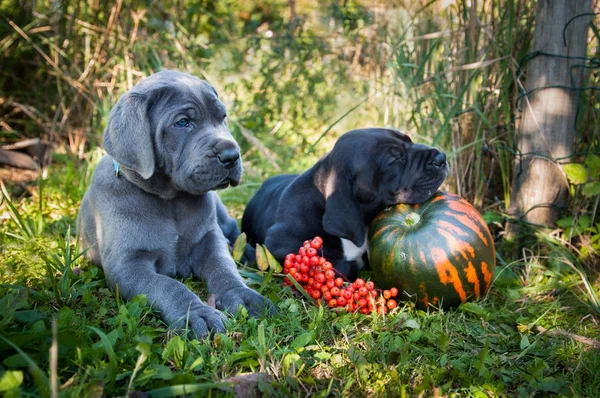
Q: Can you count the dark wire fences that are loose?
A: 1